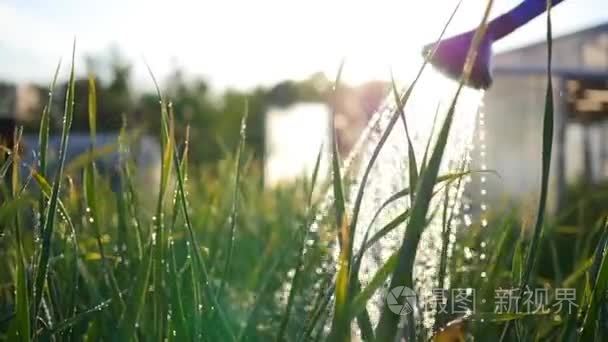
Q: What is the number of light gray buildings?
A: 1